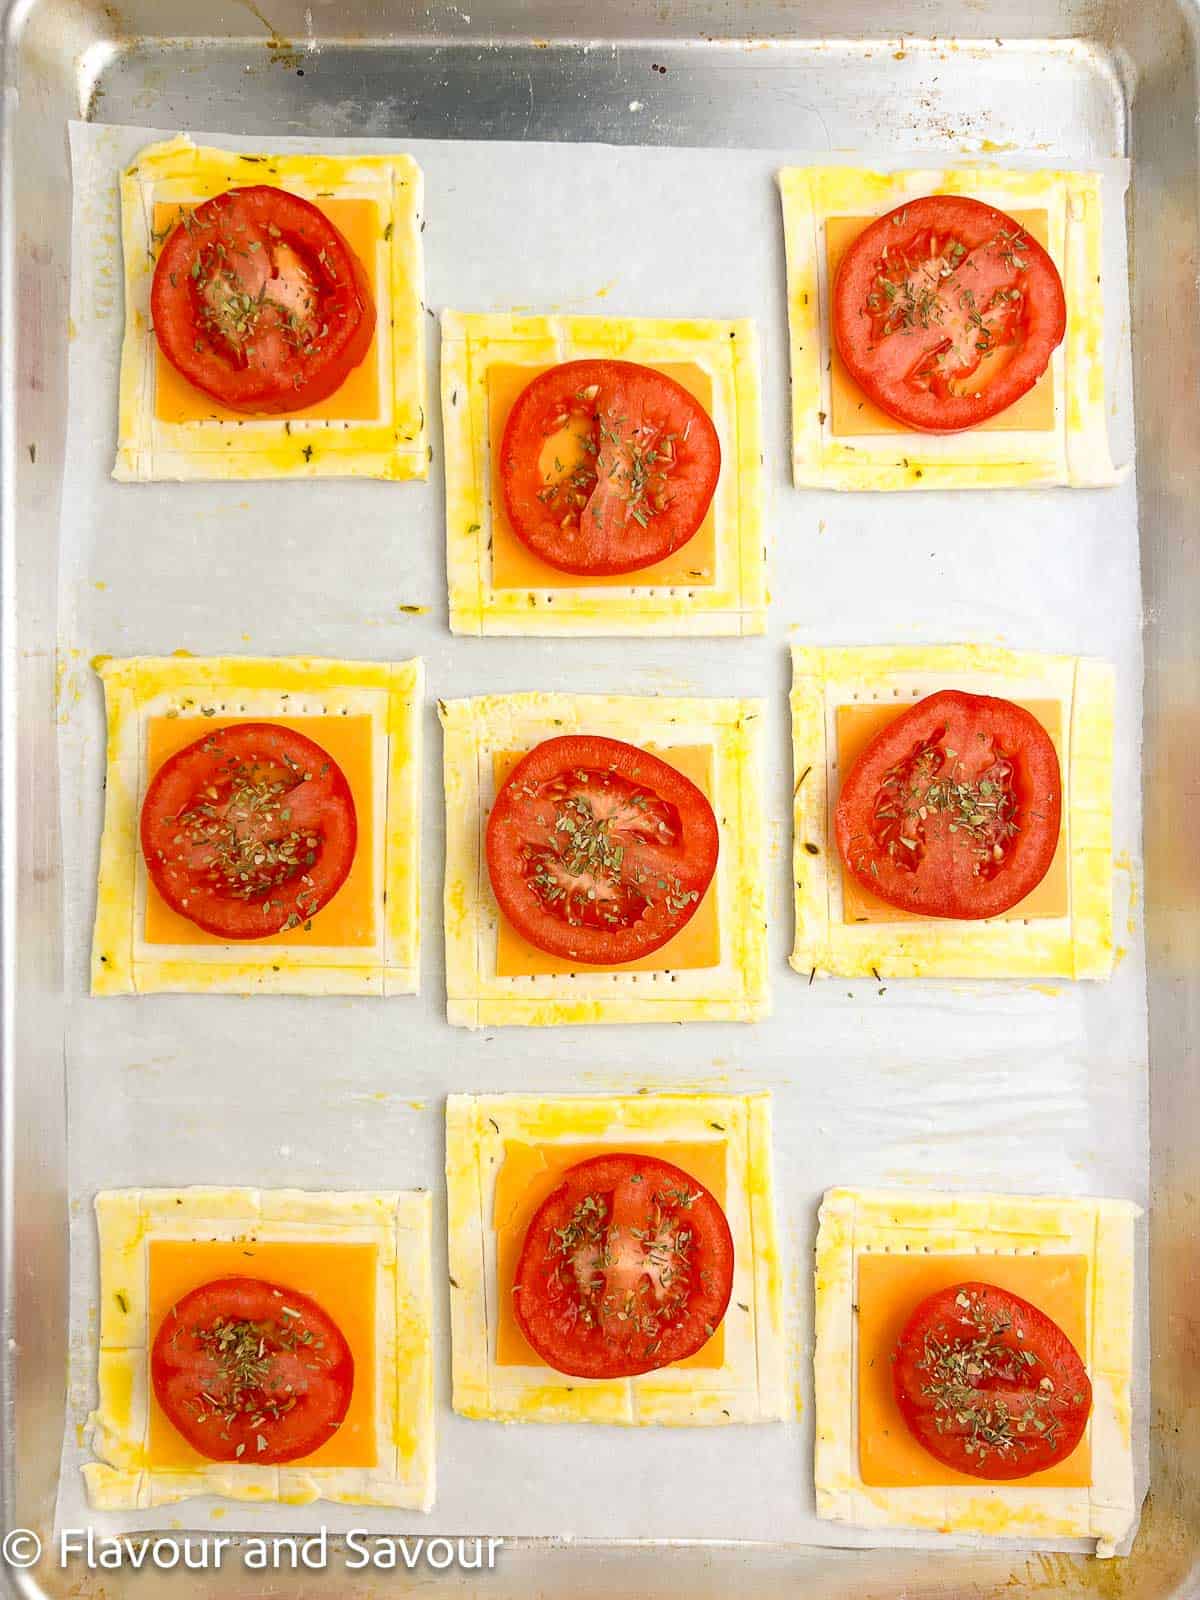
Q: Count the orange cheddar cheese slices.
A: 9